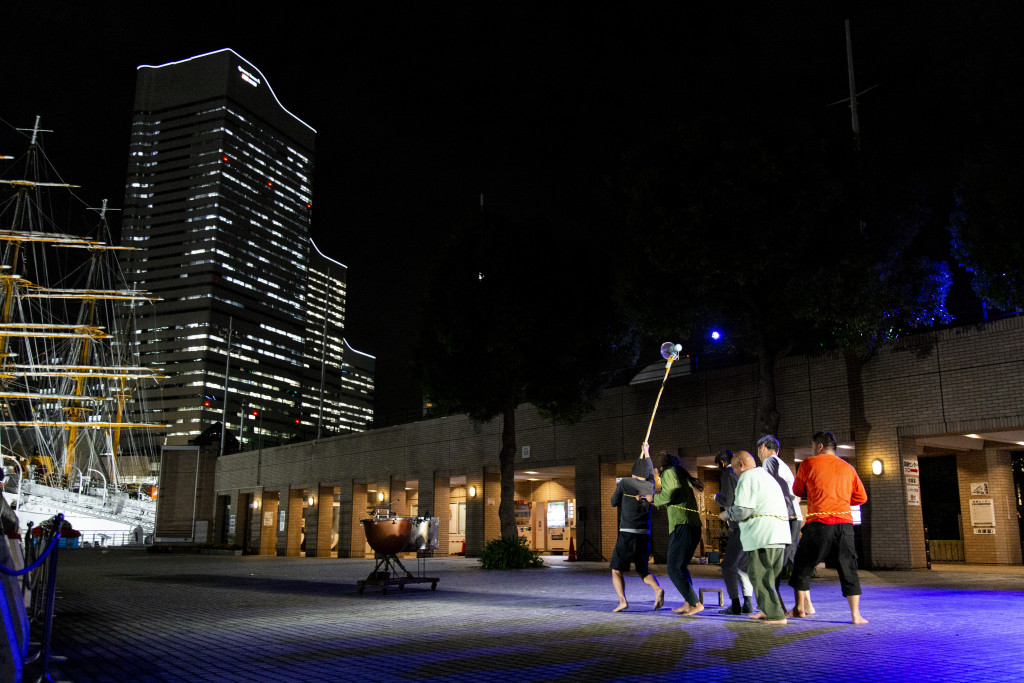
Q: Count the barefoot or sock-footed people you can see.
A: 6